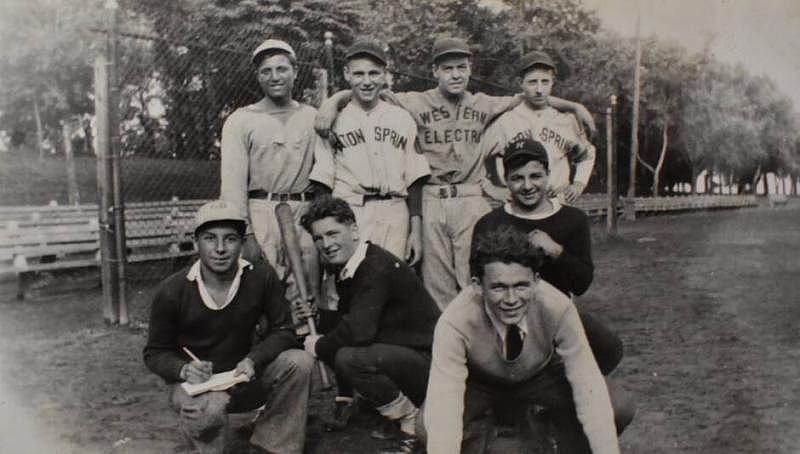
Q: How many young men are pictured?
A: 8